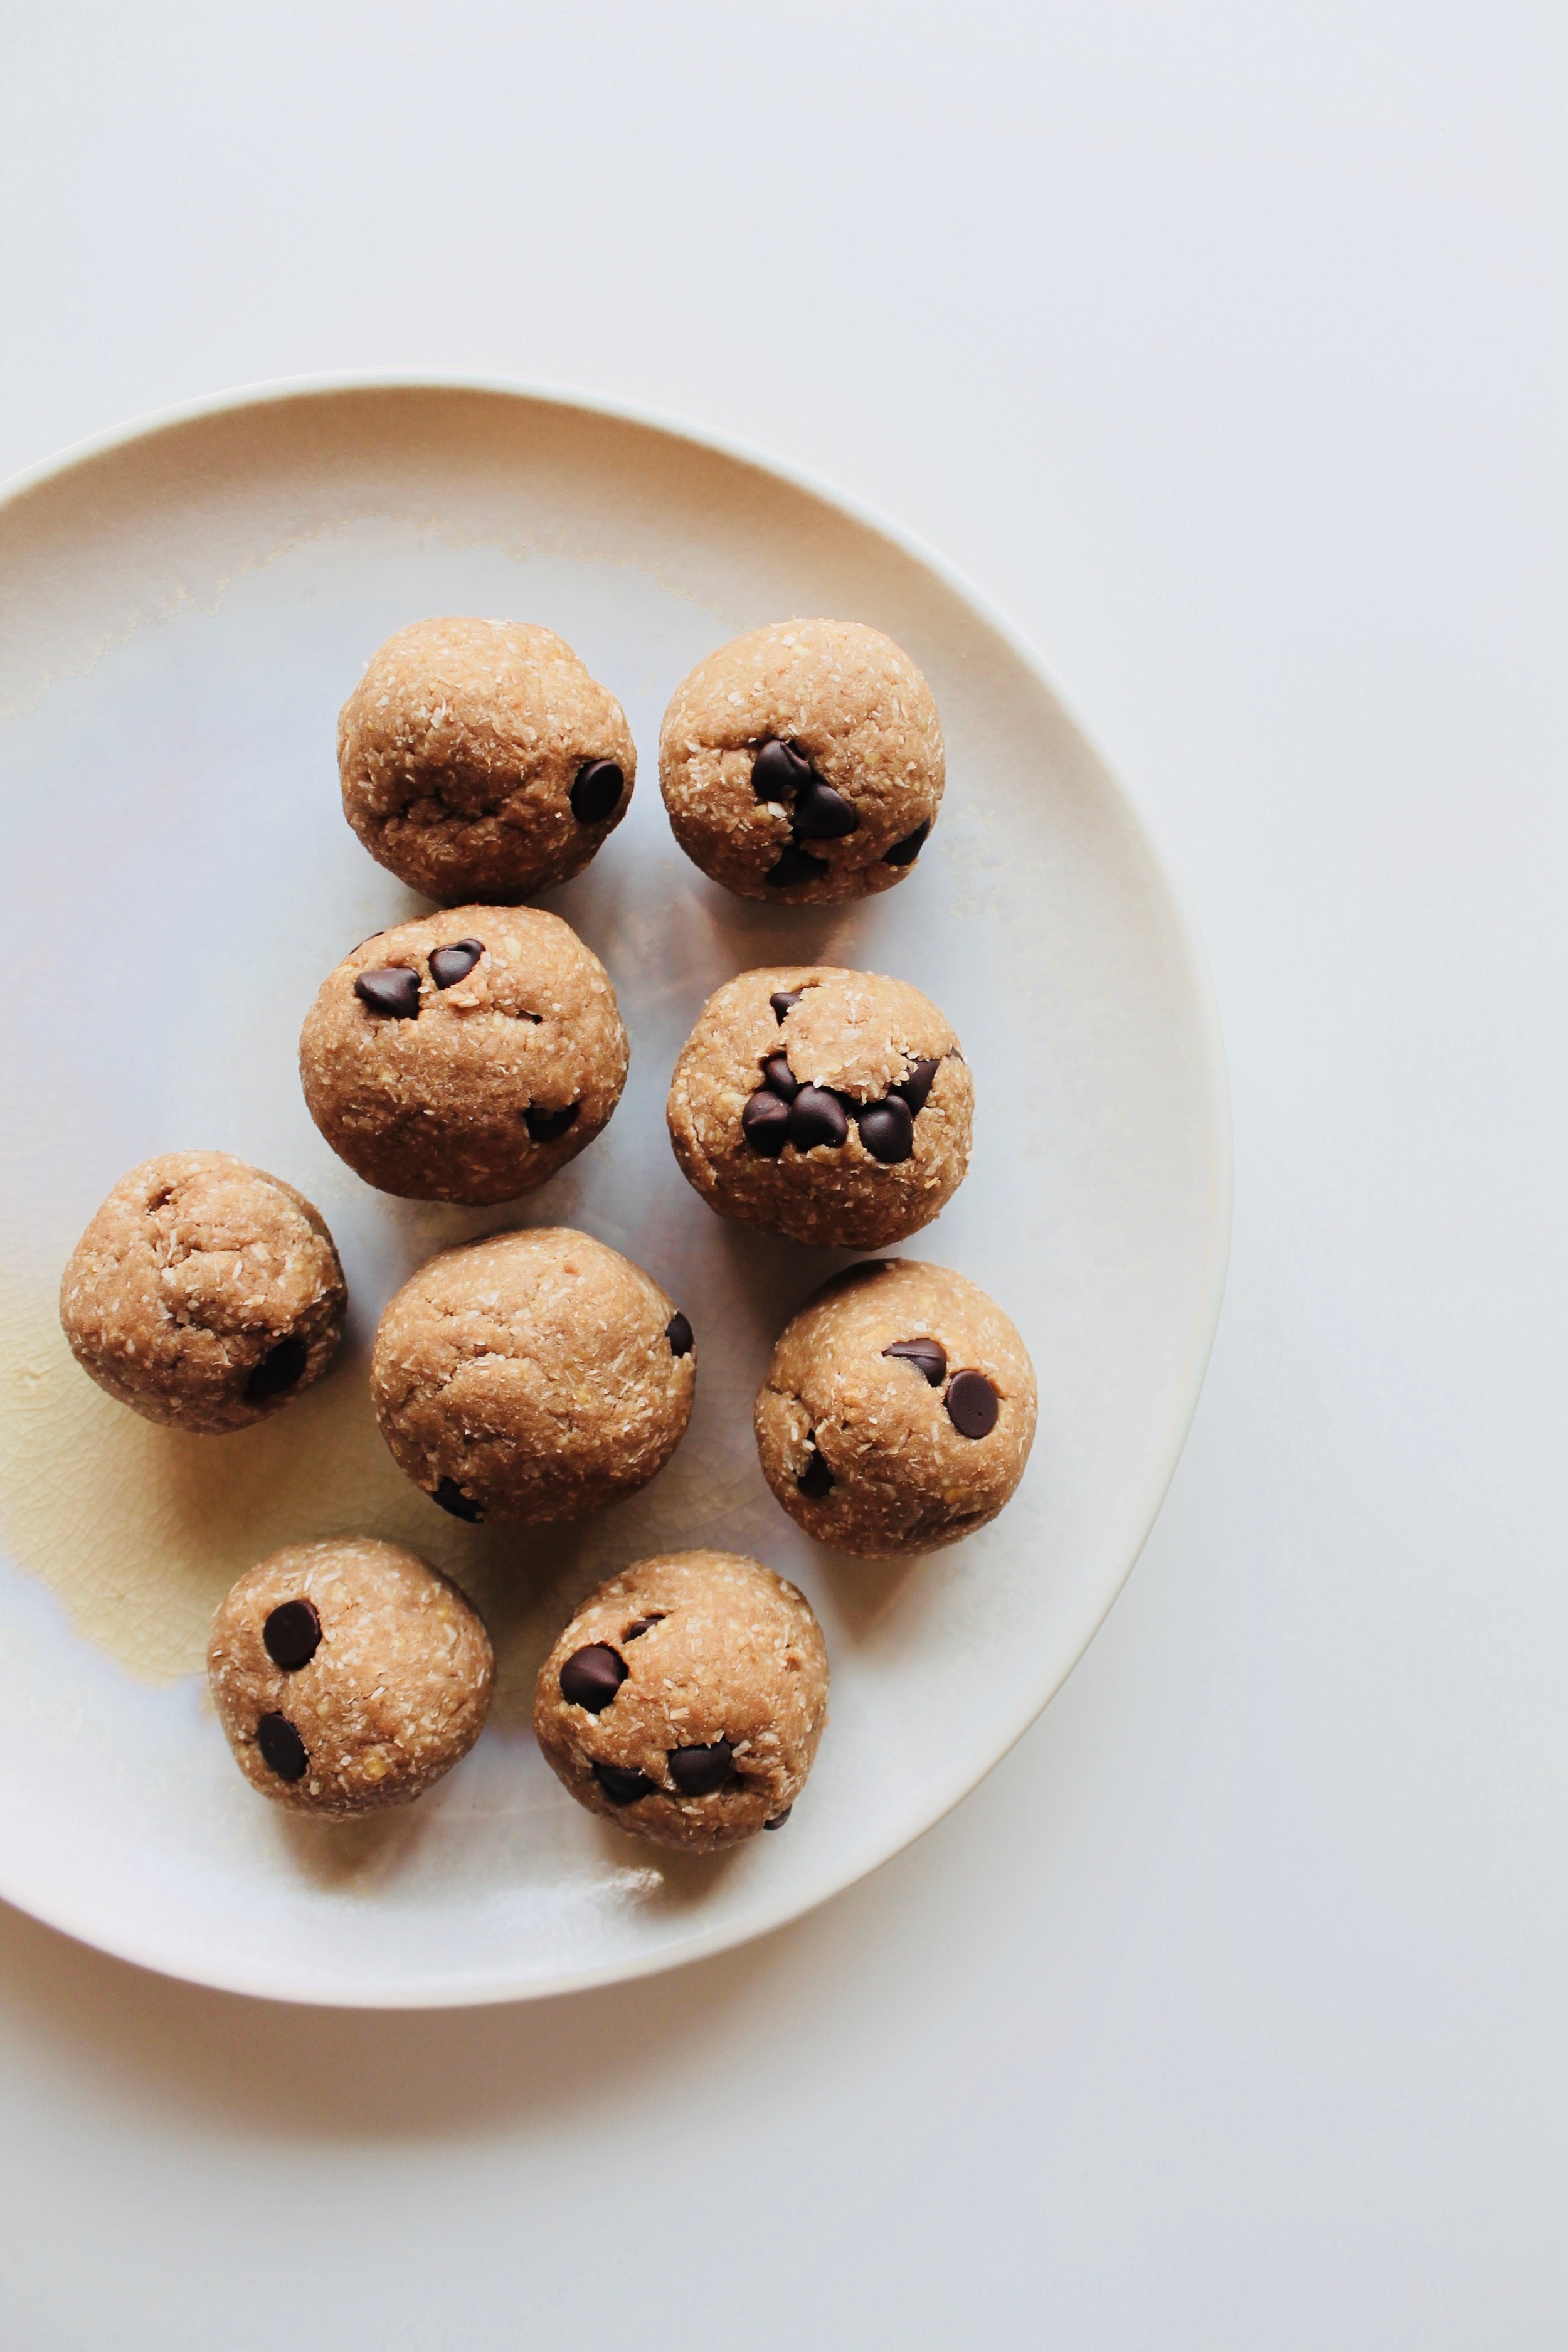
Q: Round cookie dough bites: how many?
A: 9